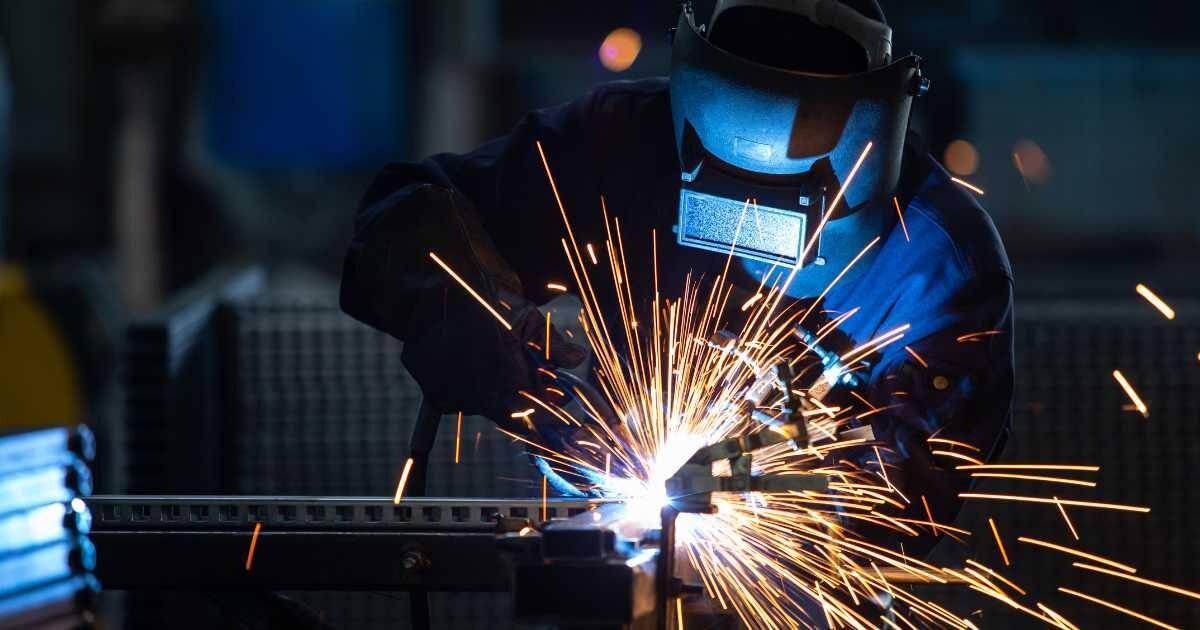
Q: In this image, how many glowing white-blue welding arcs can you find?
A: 1